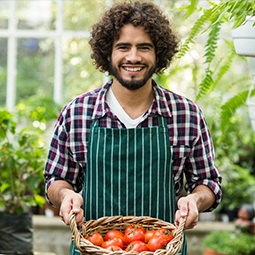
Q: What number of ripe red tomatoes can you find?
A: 10